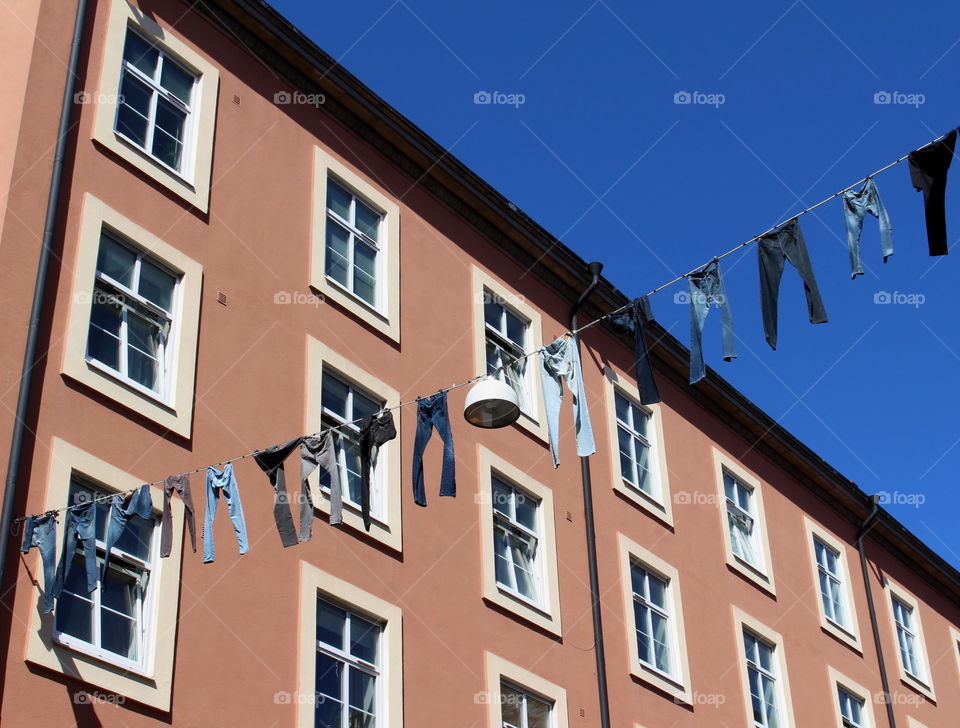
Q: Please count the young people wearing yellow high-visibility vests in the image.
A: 0